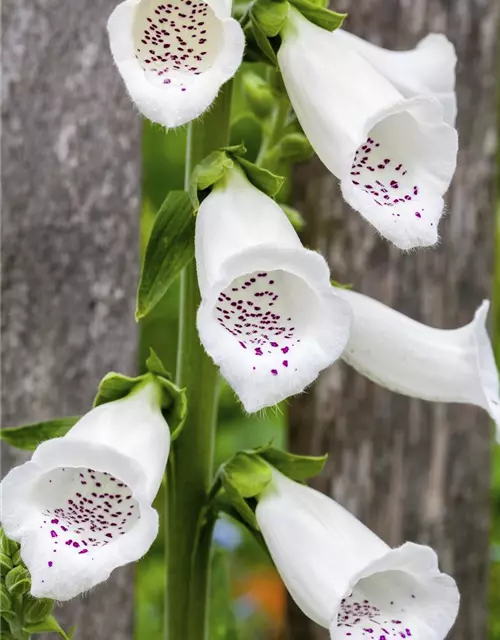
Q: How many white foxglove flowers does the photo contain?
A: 7